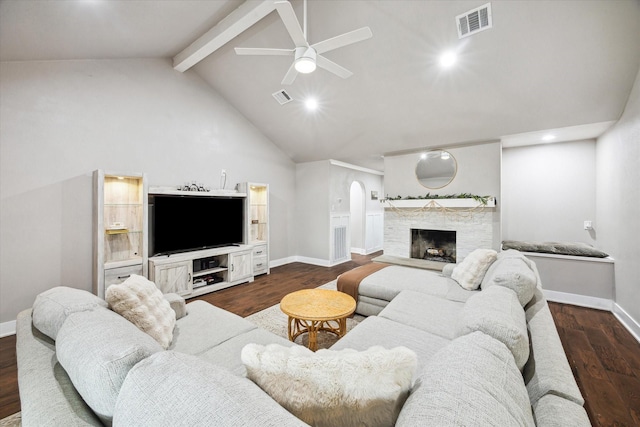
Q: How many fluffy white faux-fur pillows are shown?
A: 3